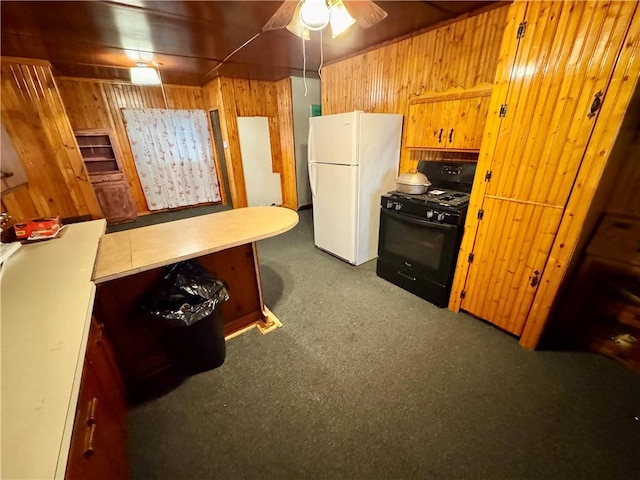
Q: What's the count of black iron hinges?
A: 6